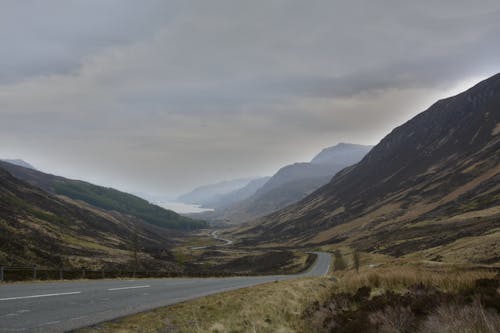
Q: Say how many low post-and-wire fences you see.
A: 1